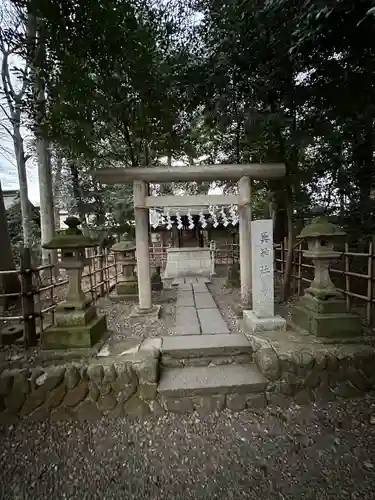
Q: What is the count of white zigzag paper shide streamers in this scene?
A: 8